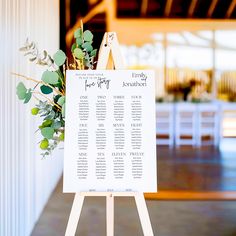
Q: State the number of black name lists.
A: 12